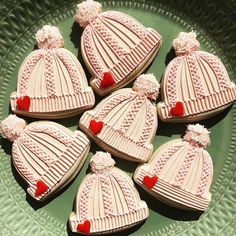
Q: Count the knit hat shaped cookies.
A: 7